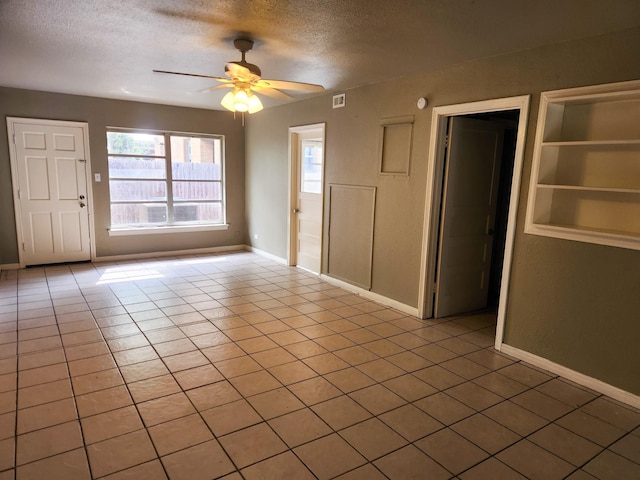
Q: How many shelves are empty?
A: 3